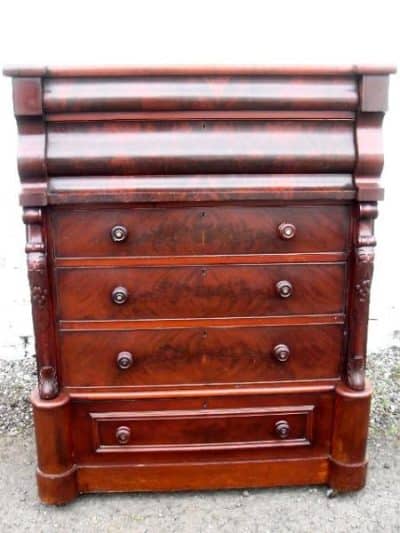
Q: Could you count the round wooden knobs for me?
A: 8